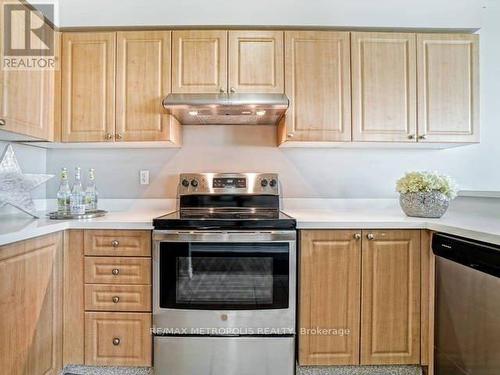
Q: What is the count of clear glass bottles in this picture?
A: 3